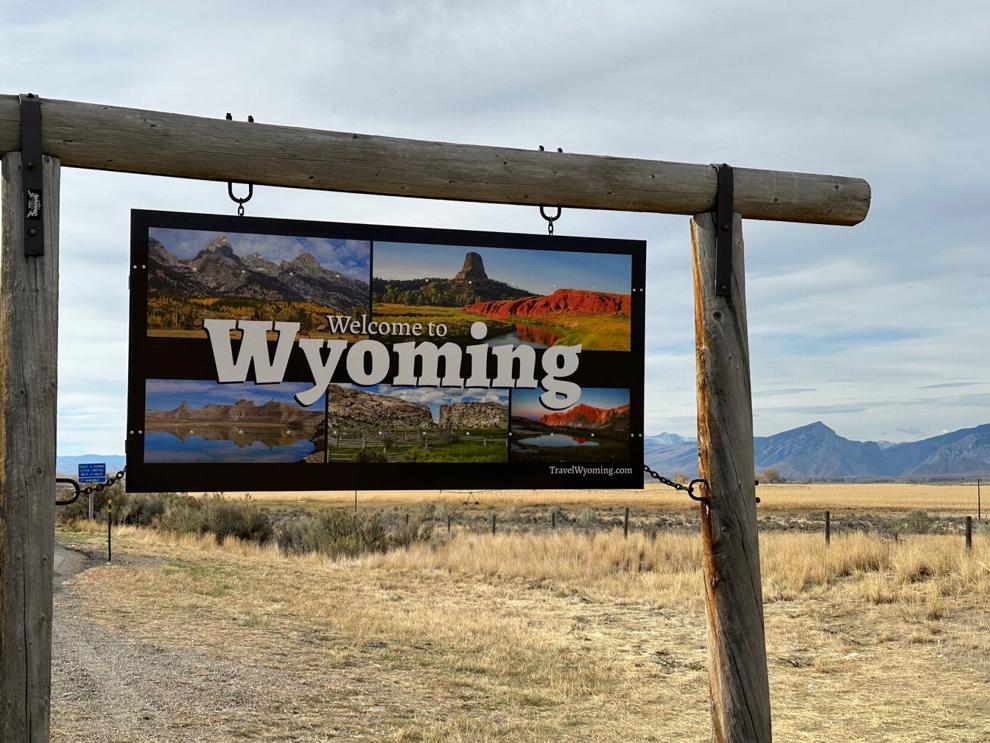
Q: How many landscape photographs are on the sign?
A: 5